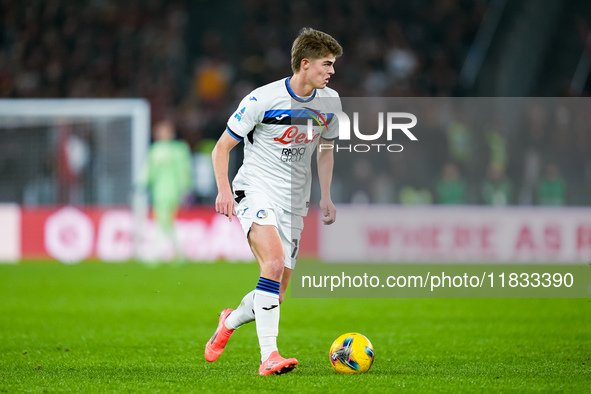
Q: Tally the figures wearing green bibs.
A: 3